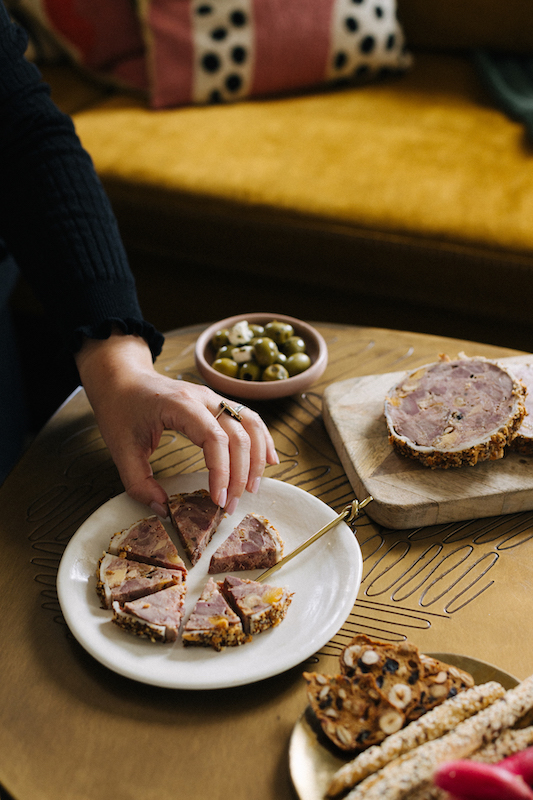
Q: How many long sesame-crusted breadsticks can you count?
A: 3